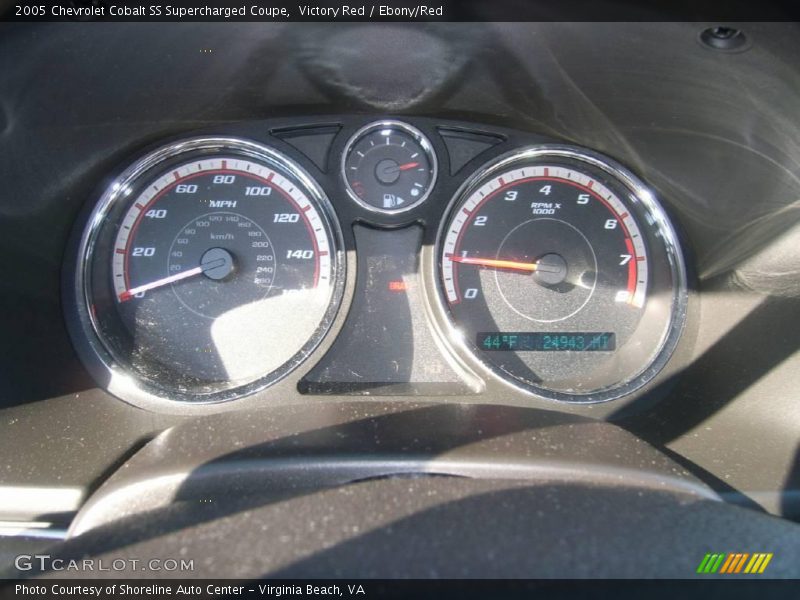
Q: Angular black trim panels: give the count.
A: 2